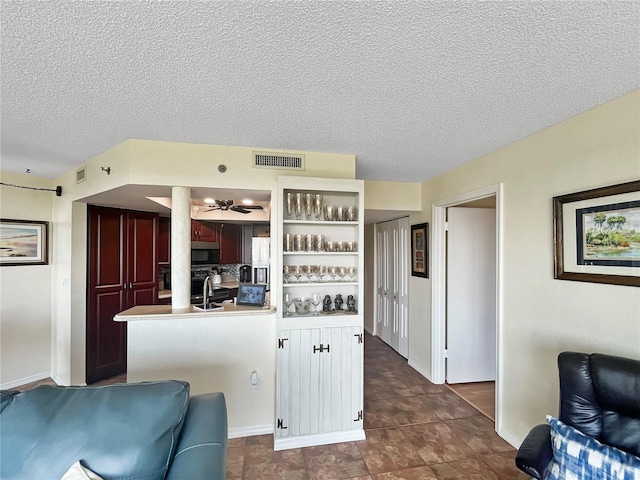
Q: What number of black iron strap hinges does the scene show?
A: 4